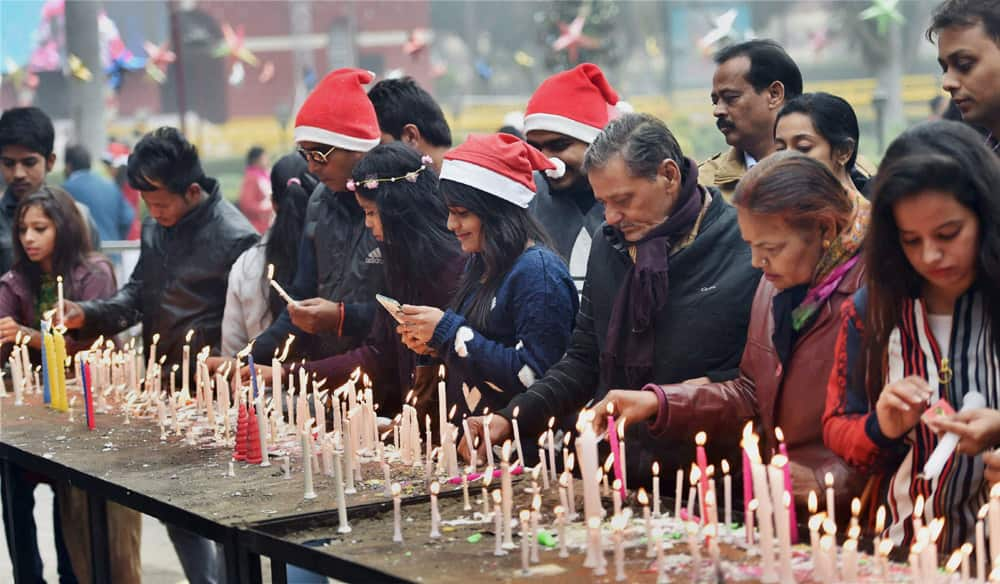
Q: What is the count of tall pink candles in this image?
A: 4